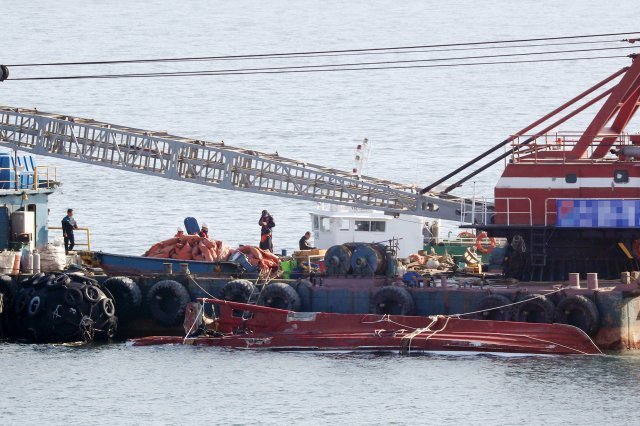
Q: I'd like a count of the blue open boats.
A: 1